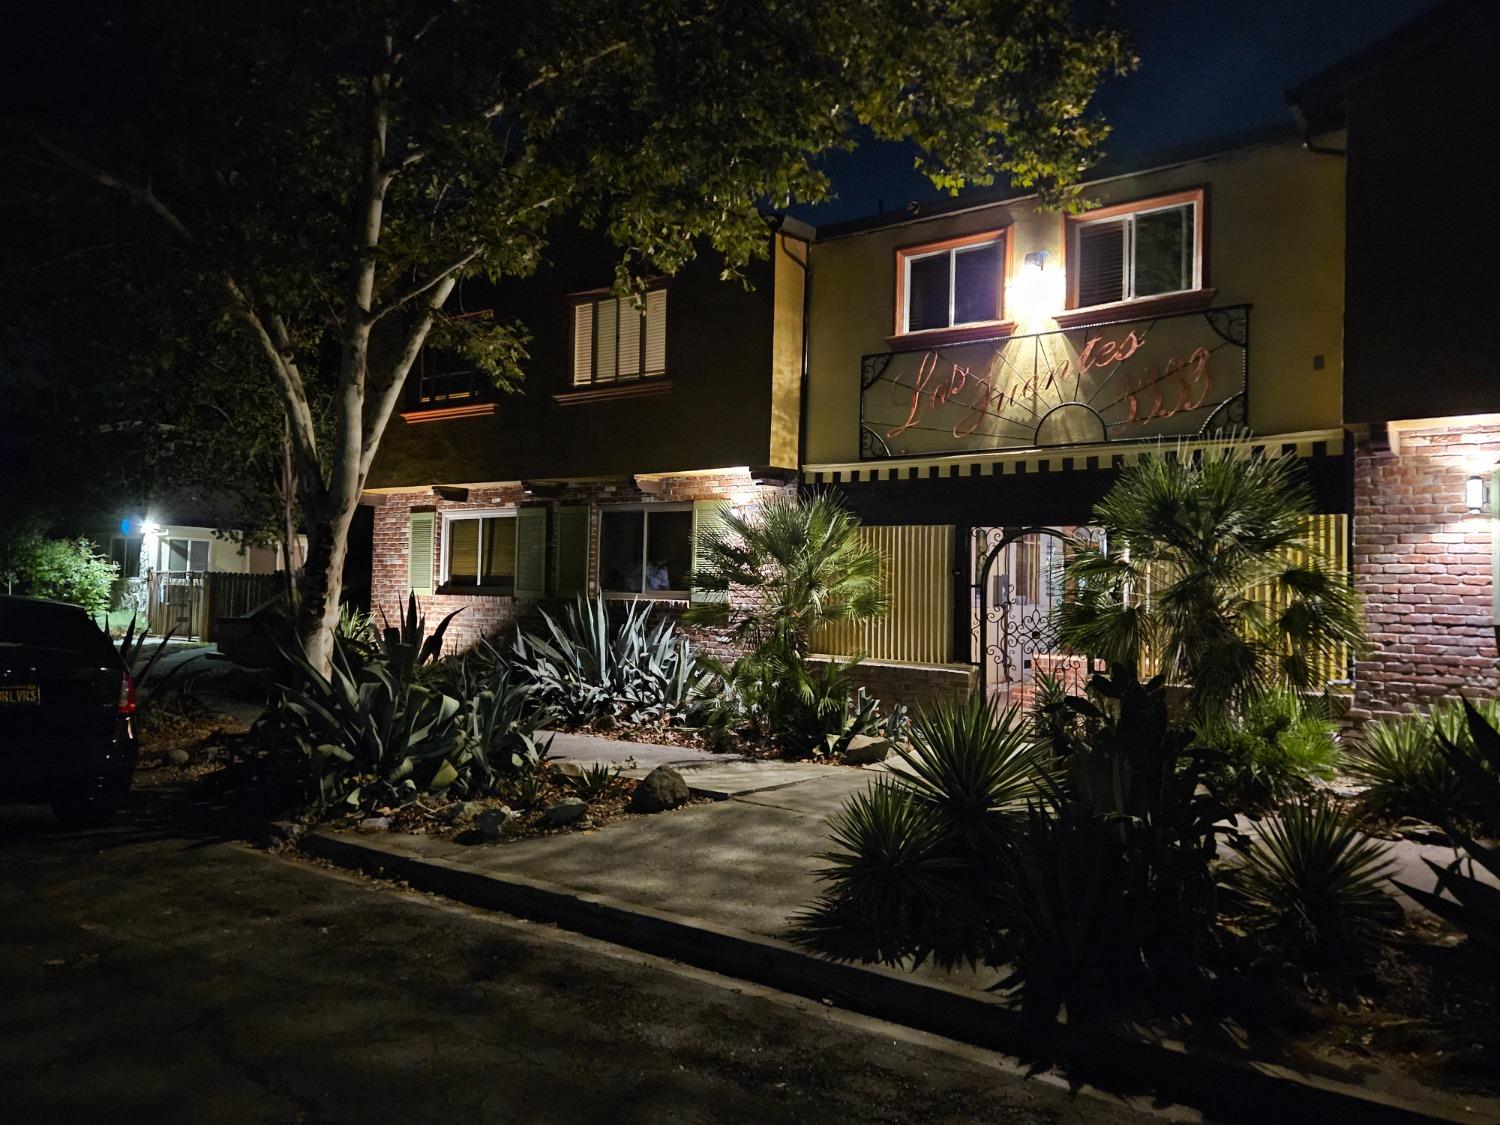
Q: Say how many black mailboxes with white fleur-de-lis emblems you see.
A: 0